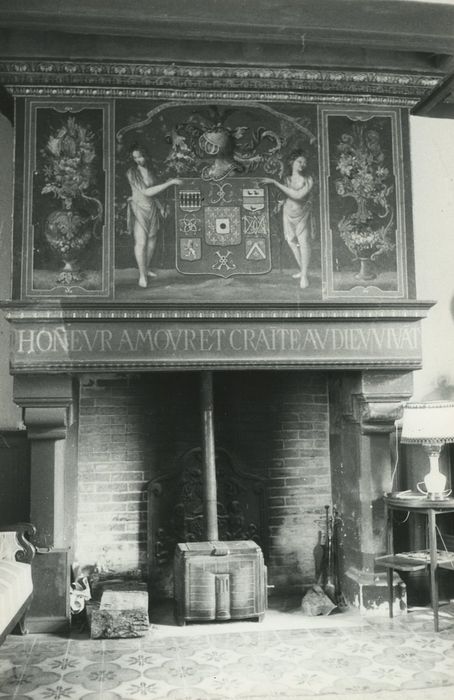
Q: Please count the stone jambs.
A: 2